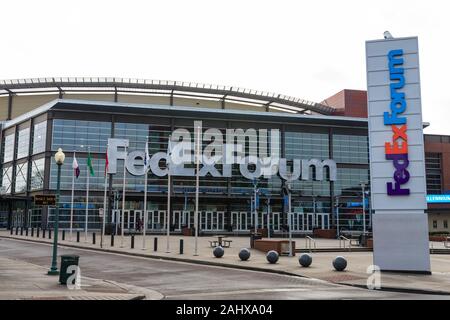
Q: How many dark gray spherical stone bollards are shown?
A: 5